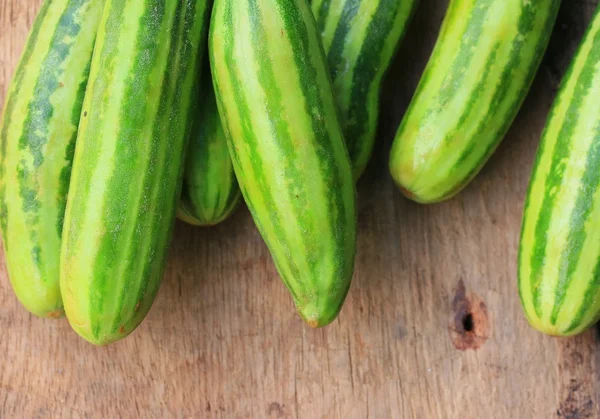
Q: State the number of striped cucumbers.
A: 7